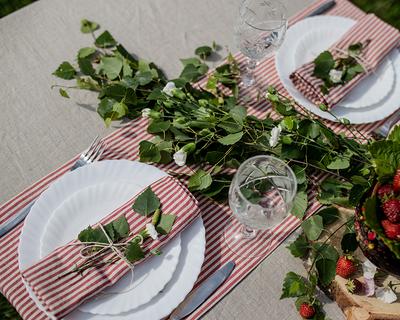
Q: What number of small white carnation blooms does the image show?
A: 6